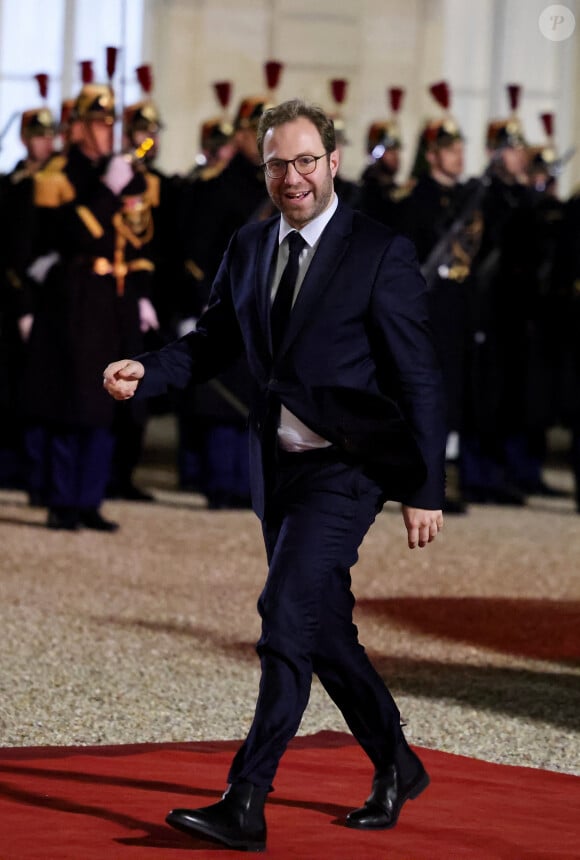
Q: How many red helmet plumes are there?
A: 11